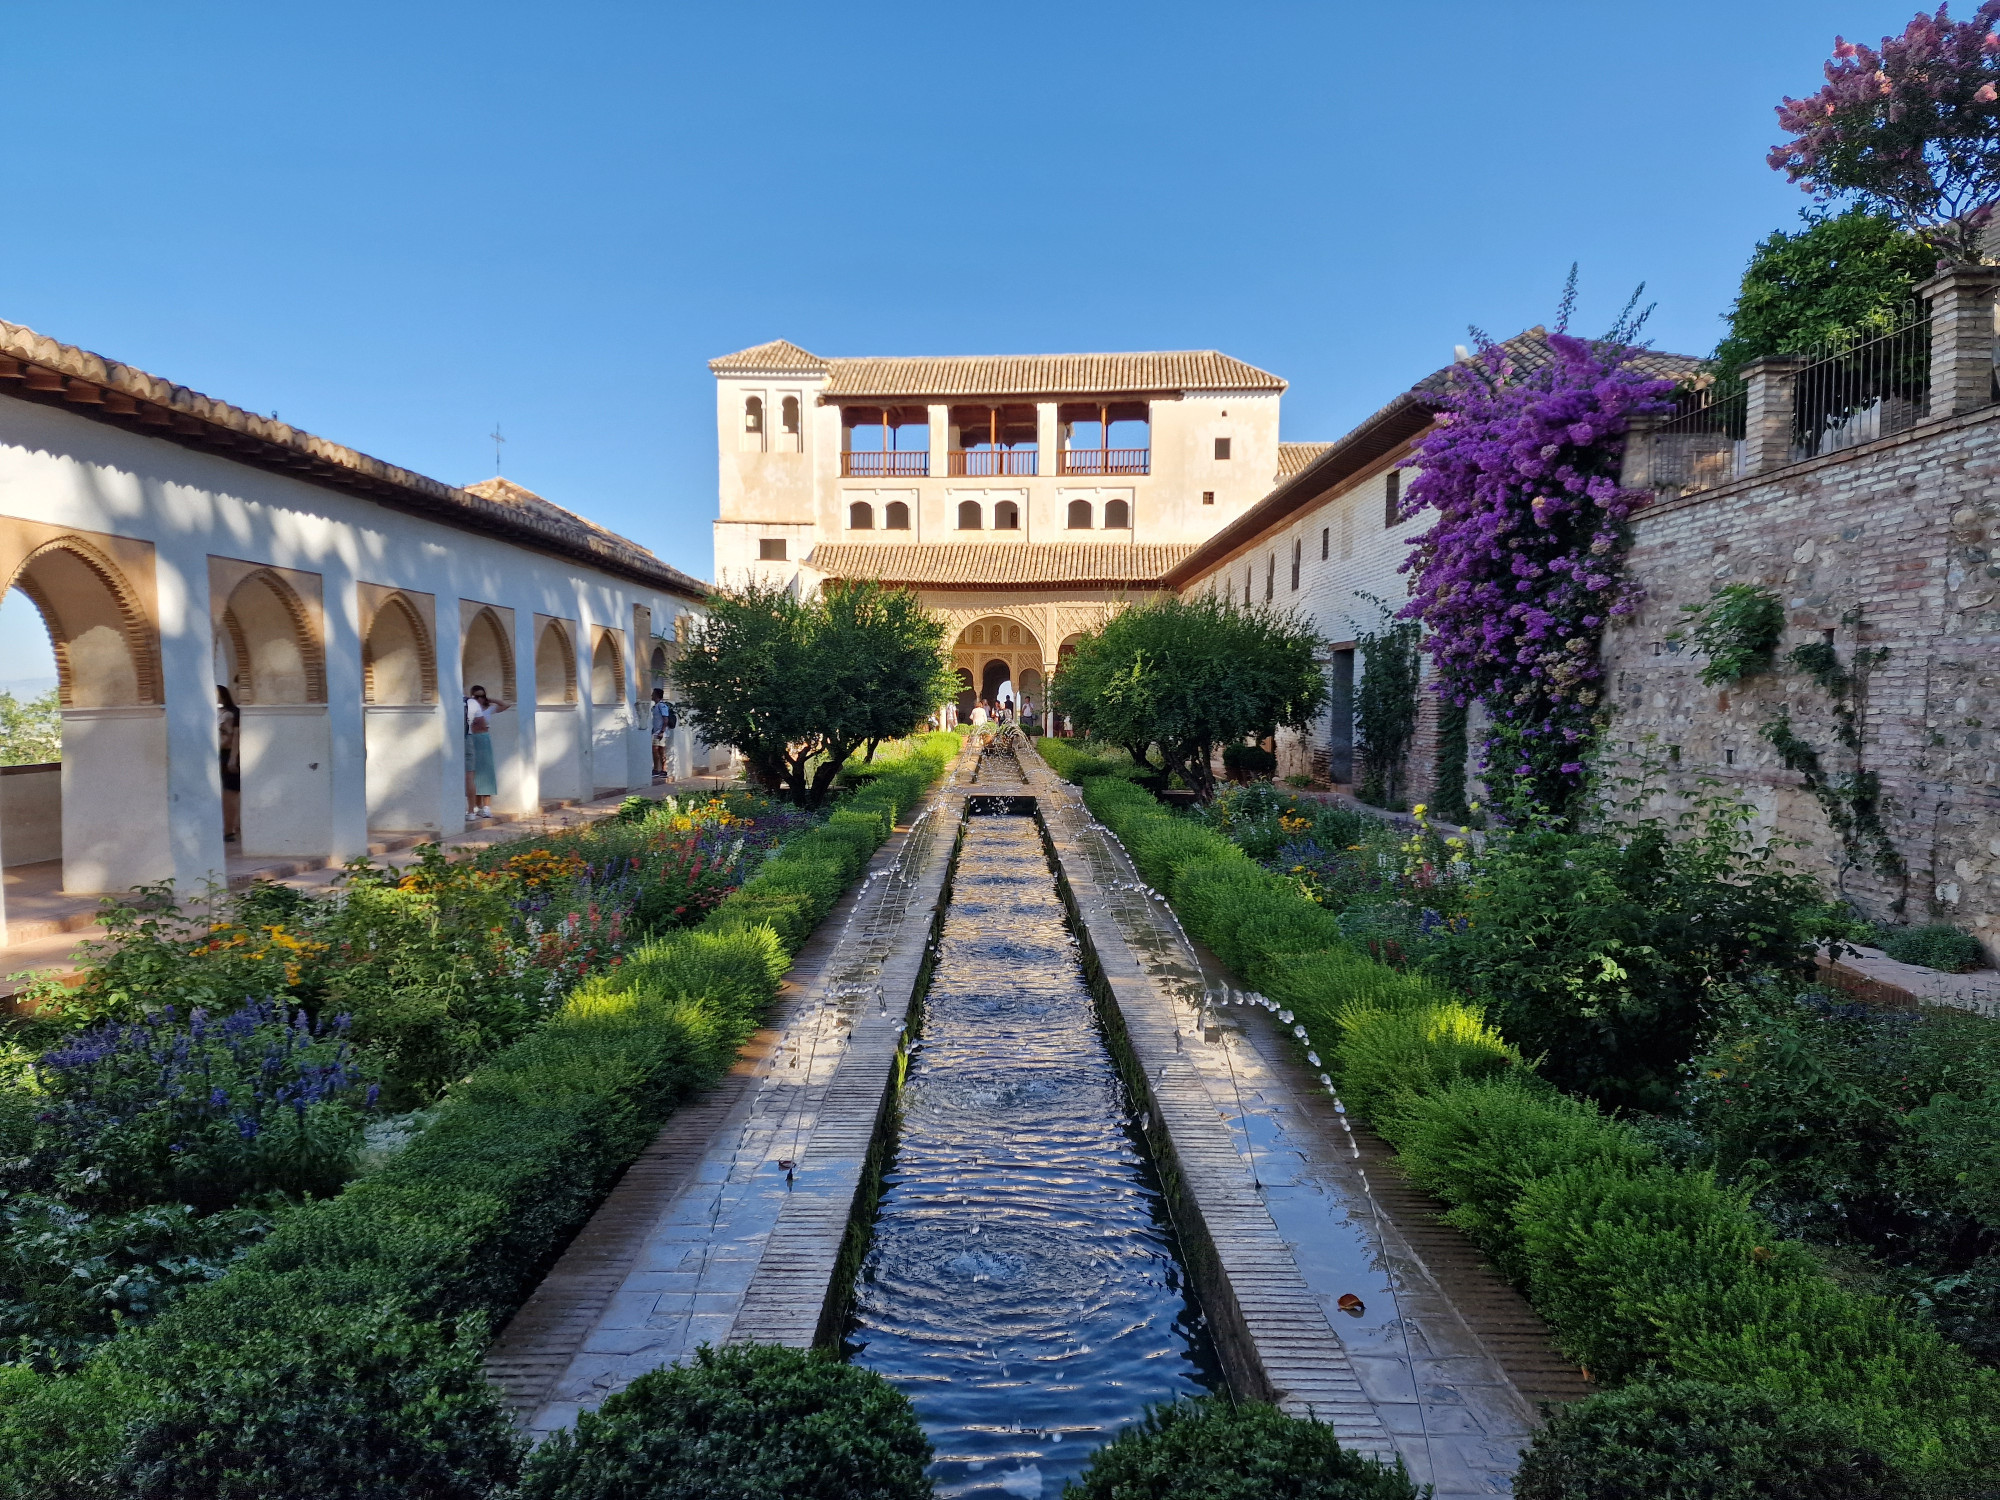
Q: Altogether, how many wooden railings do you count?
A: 3